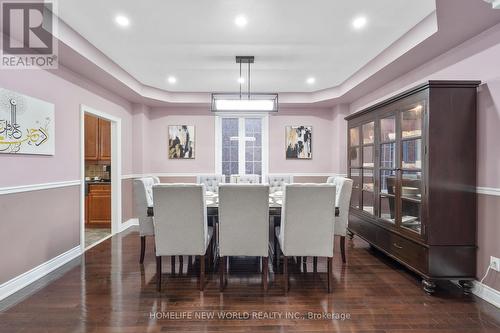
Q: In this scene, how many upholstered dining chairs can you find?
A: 8